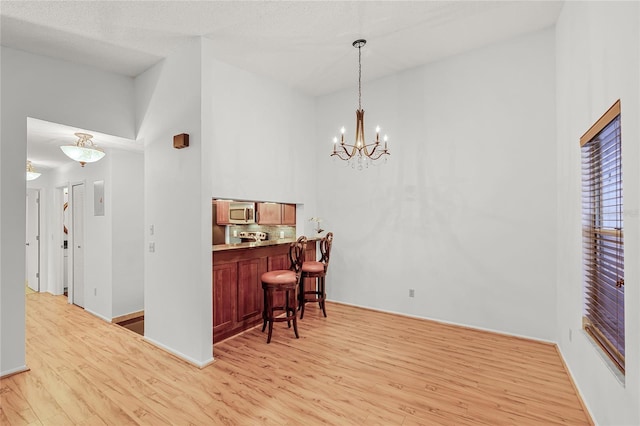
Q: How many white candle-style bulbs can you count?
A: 5